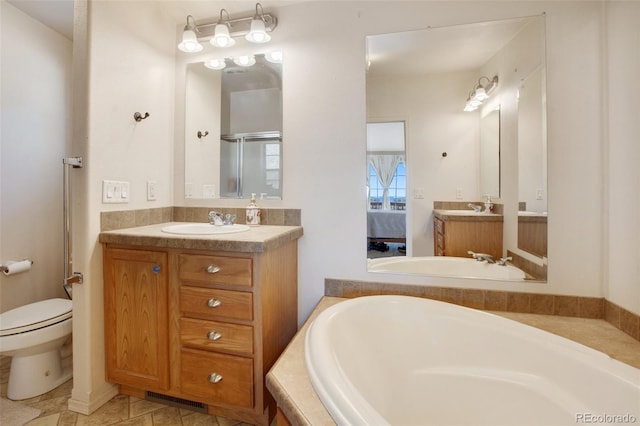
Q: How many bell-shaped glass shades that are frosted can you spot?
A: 3